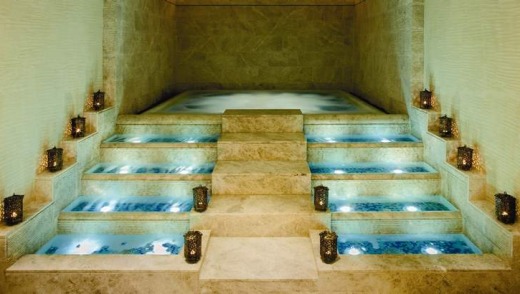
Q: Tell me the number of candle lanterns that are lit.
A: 12